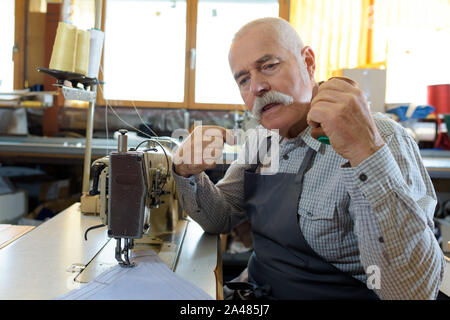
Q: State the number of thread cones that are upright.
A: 3